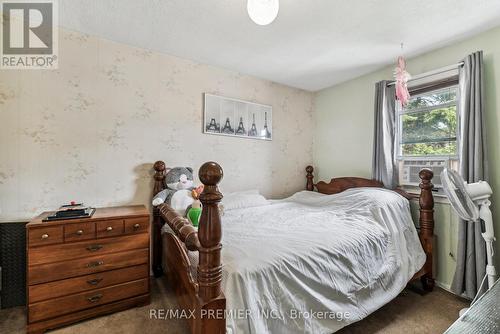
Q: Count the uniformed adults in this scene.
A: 0